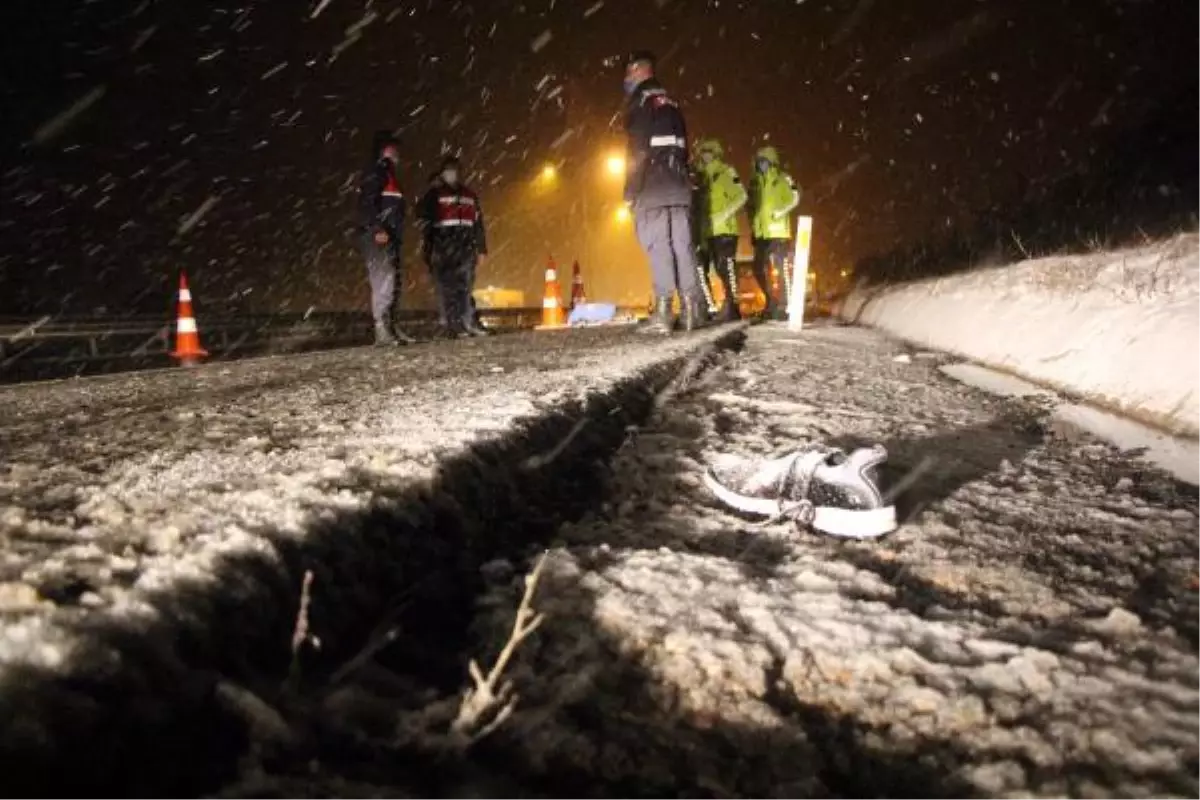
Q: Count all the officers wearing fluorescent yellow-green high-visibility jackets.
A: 2